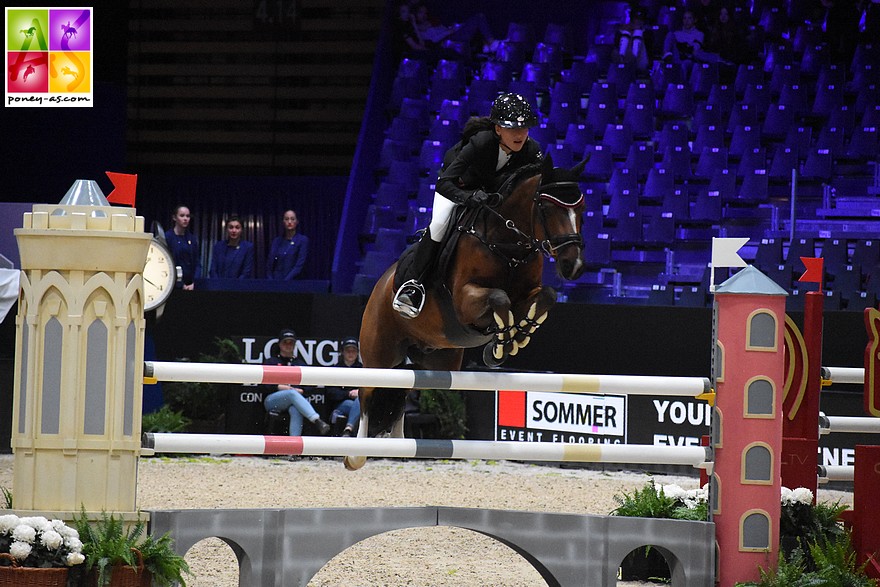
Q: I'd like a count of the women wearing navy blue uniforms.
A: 3